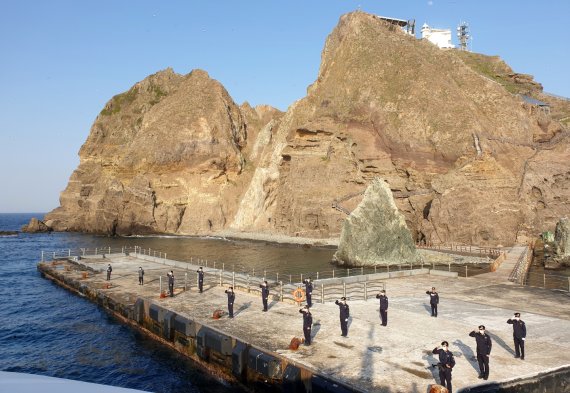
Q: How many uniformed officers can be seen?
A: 14